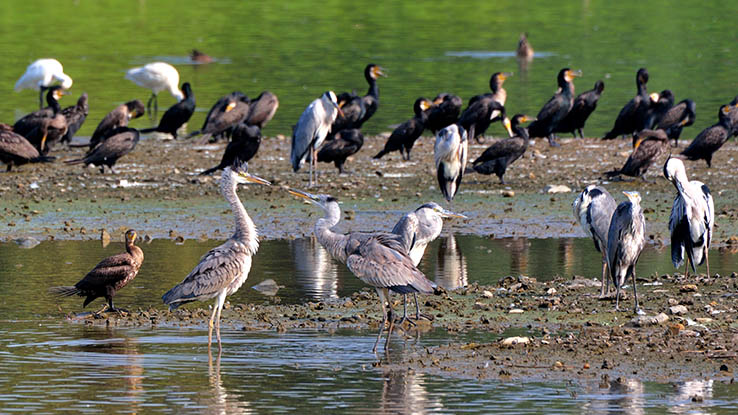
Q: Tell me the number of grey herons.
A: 8